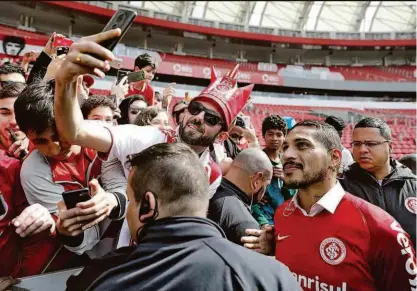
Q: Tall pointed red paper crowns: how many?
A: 1